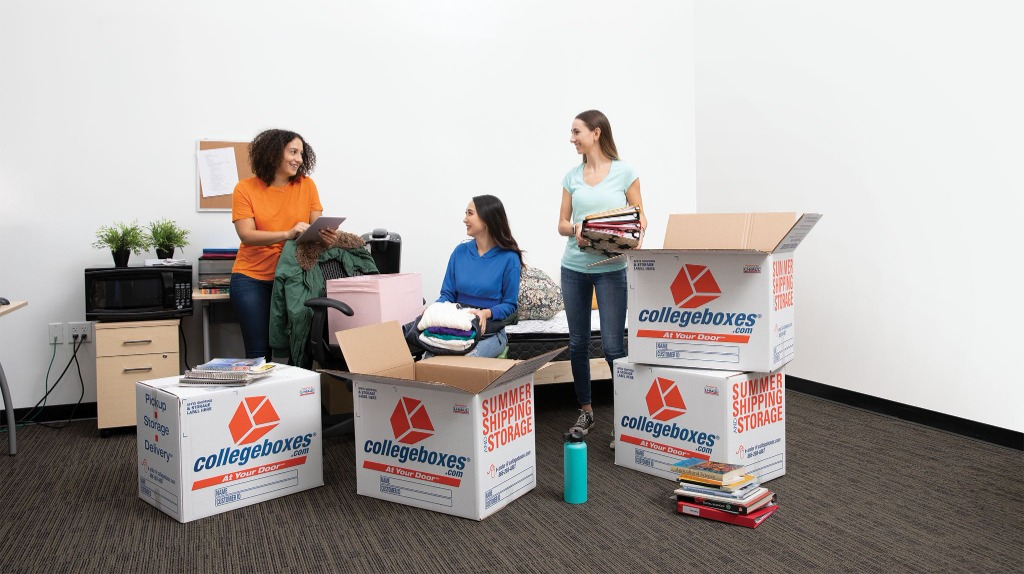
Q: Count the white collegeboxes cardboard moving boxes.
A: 4